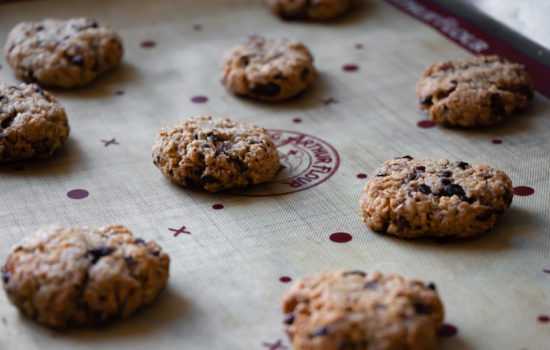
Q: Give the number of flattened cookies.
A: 9